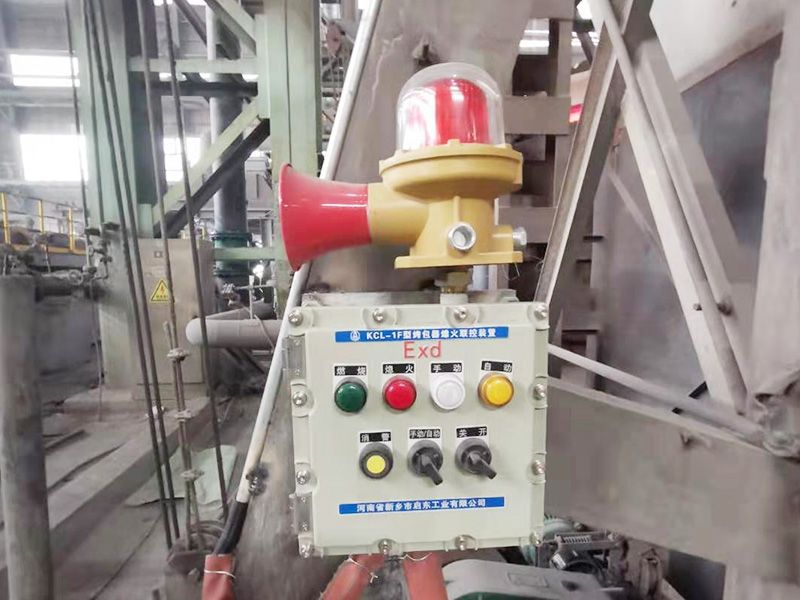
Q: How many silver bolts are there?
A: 12